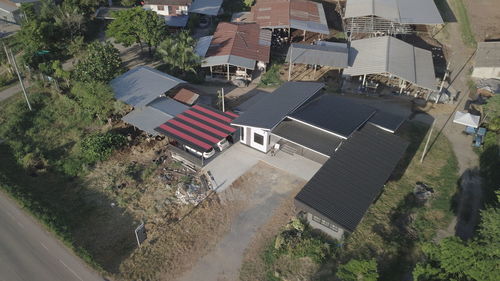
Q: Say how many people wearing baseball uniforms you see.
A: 0